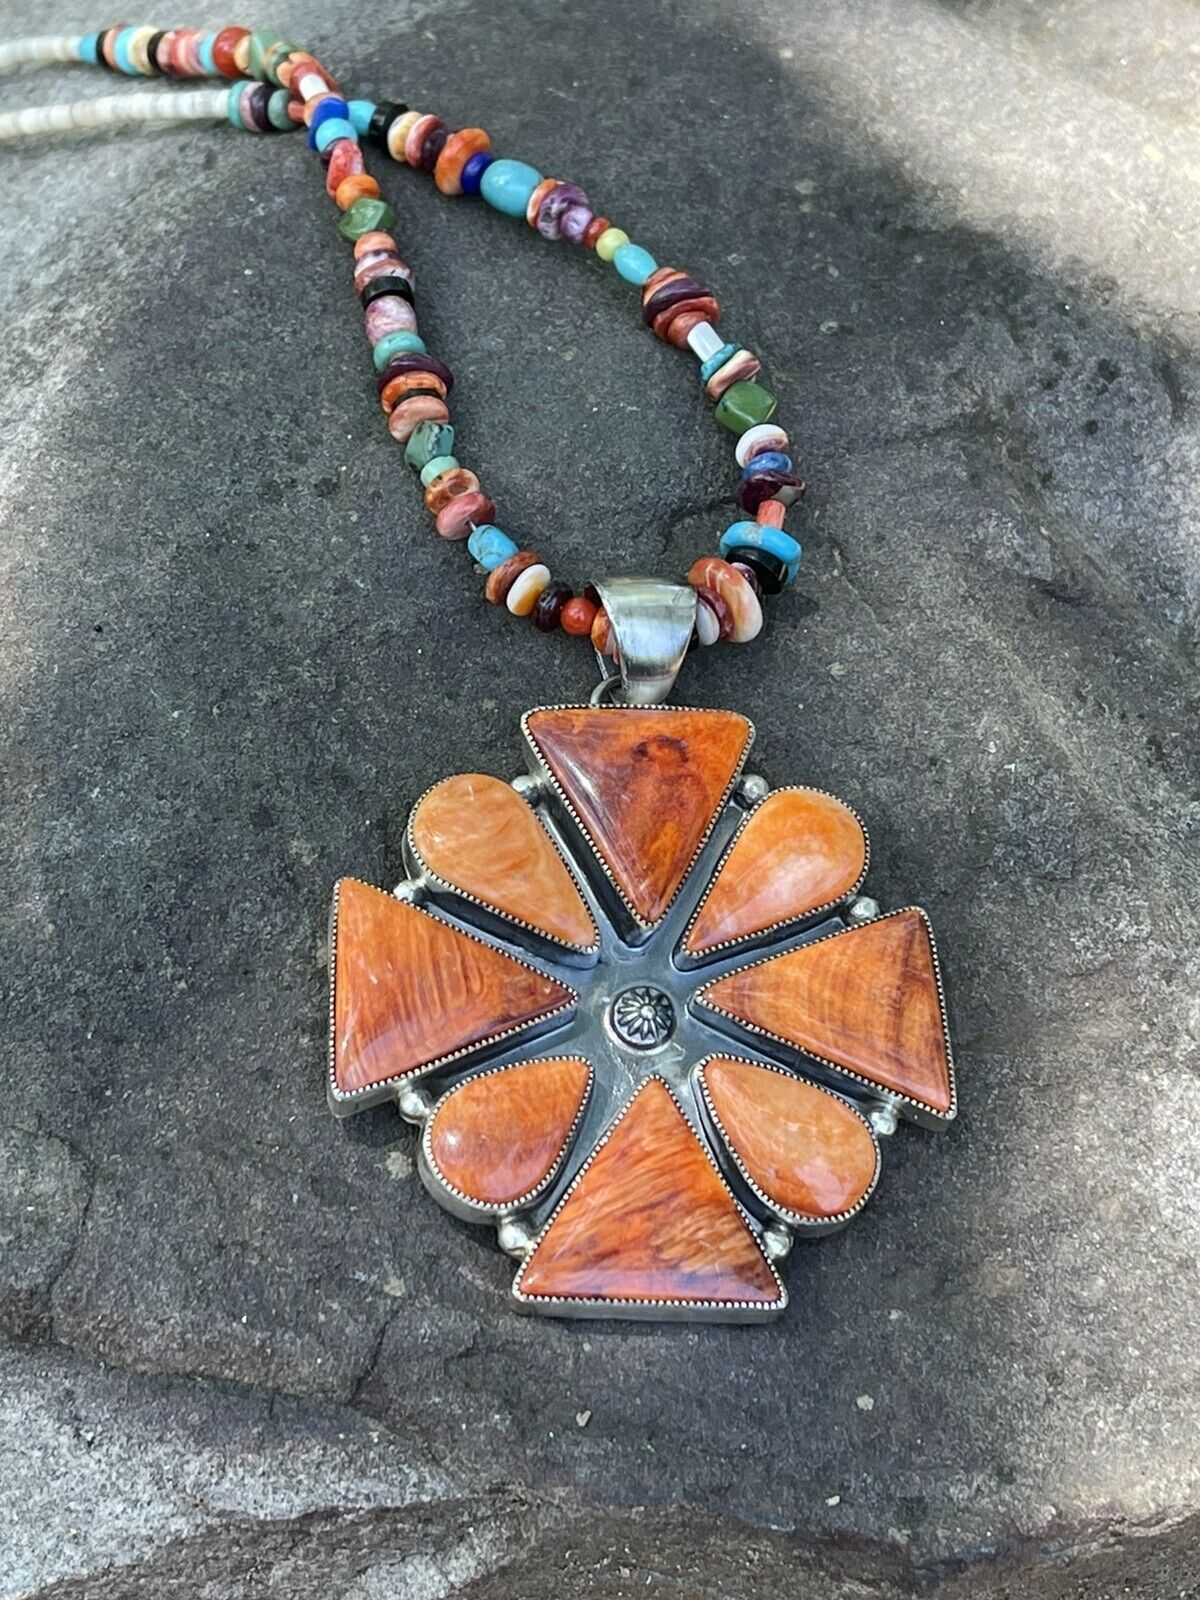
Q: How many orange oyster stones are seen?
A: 8